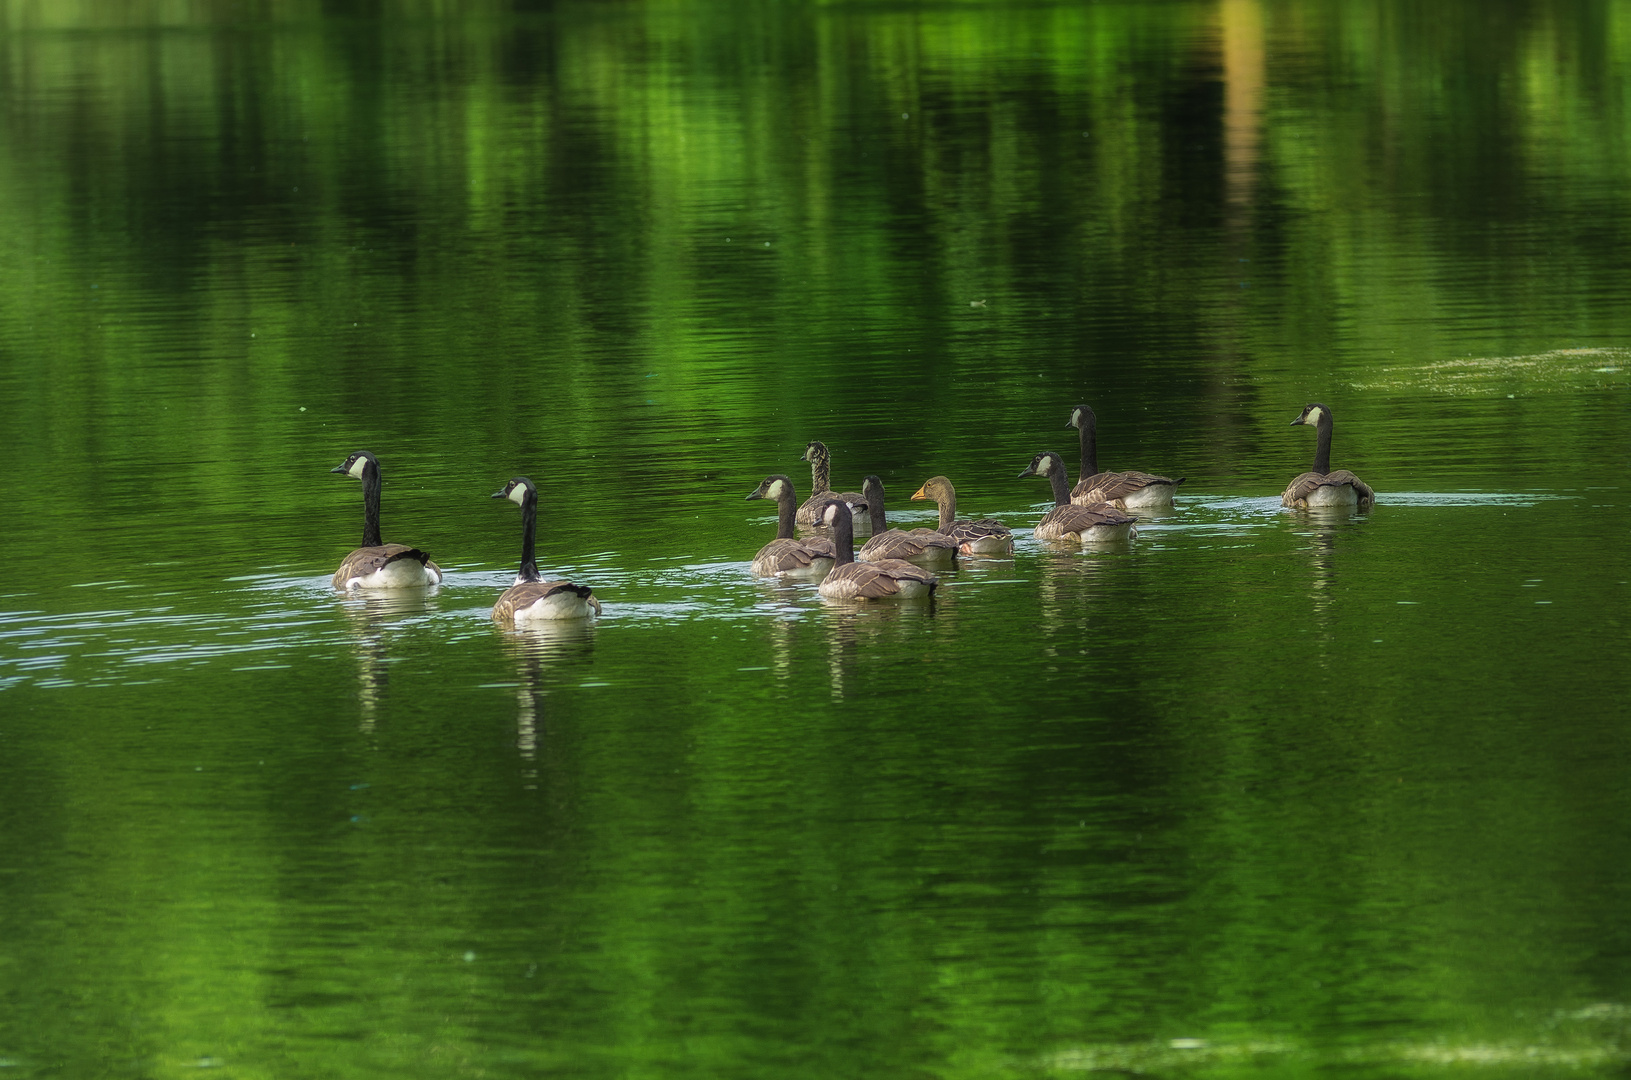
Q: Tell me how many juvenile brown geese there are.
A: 1